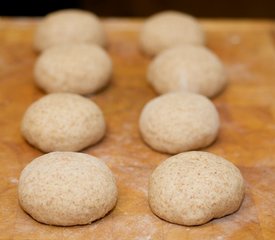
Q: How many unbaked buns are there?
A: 8